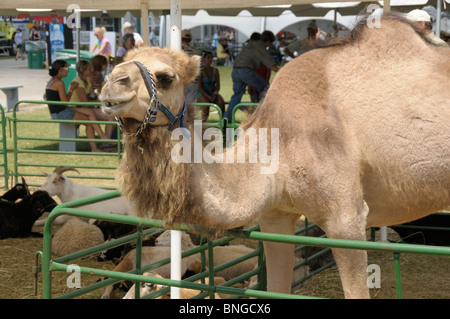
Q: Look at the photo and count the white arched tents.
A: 2